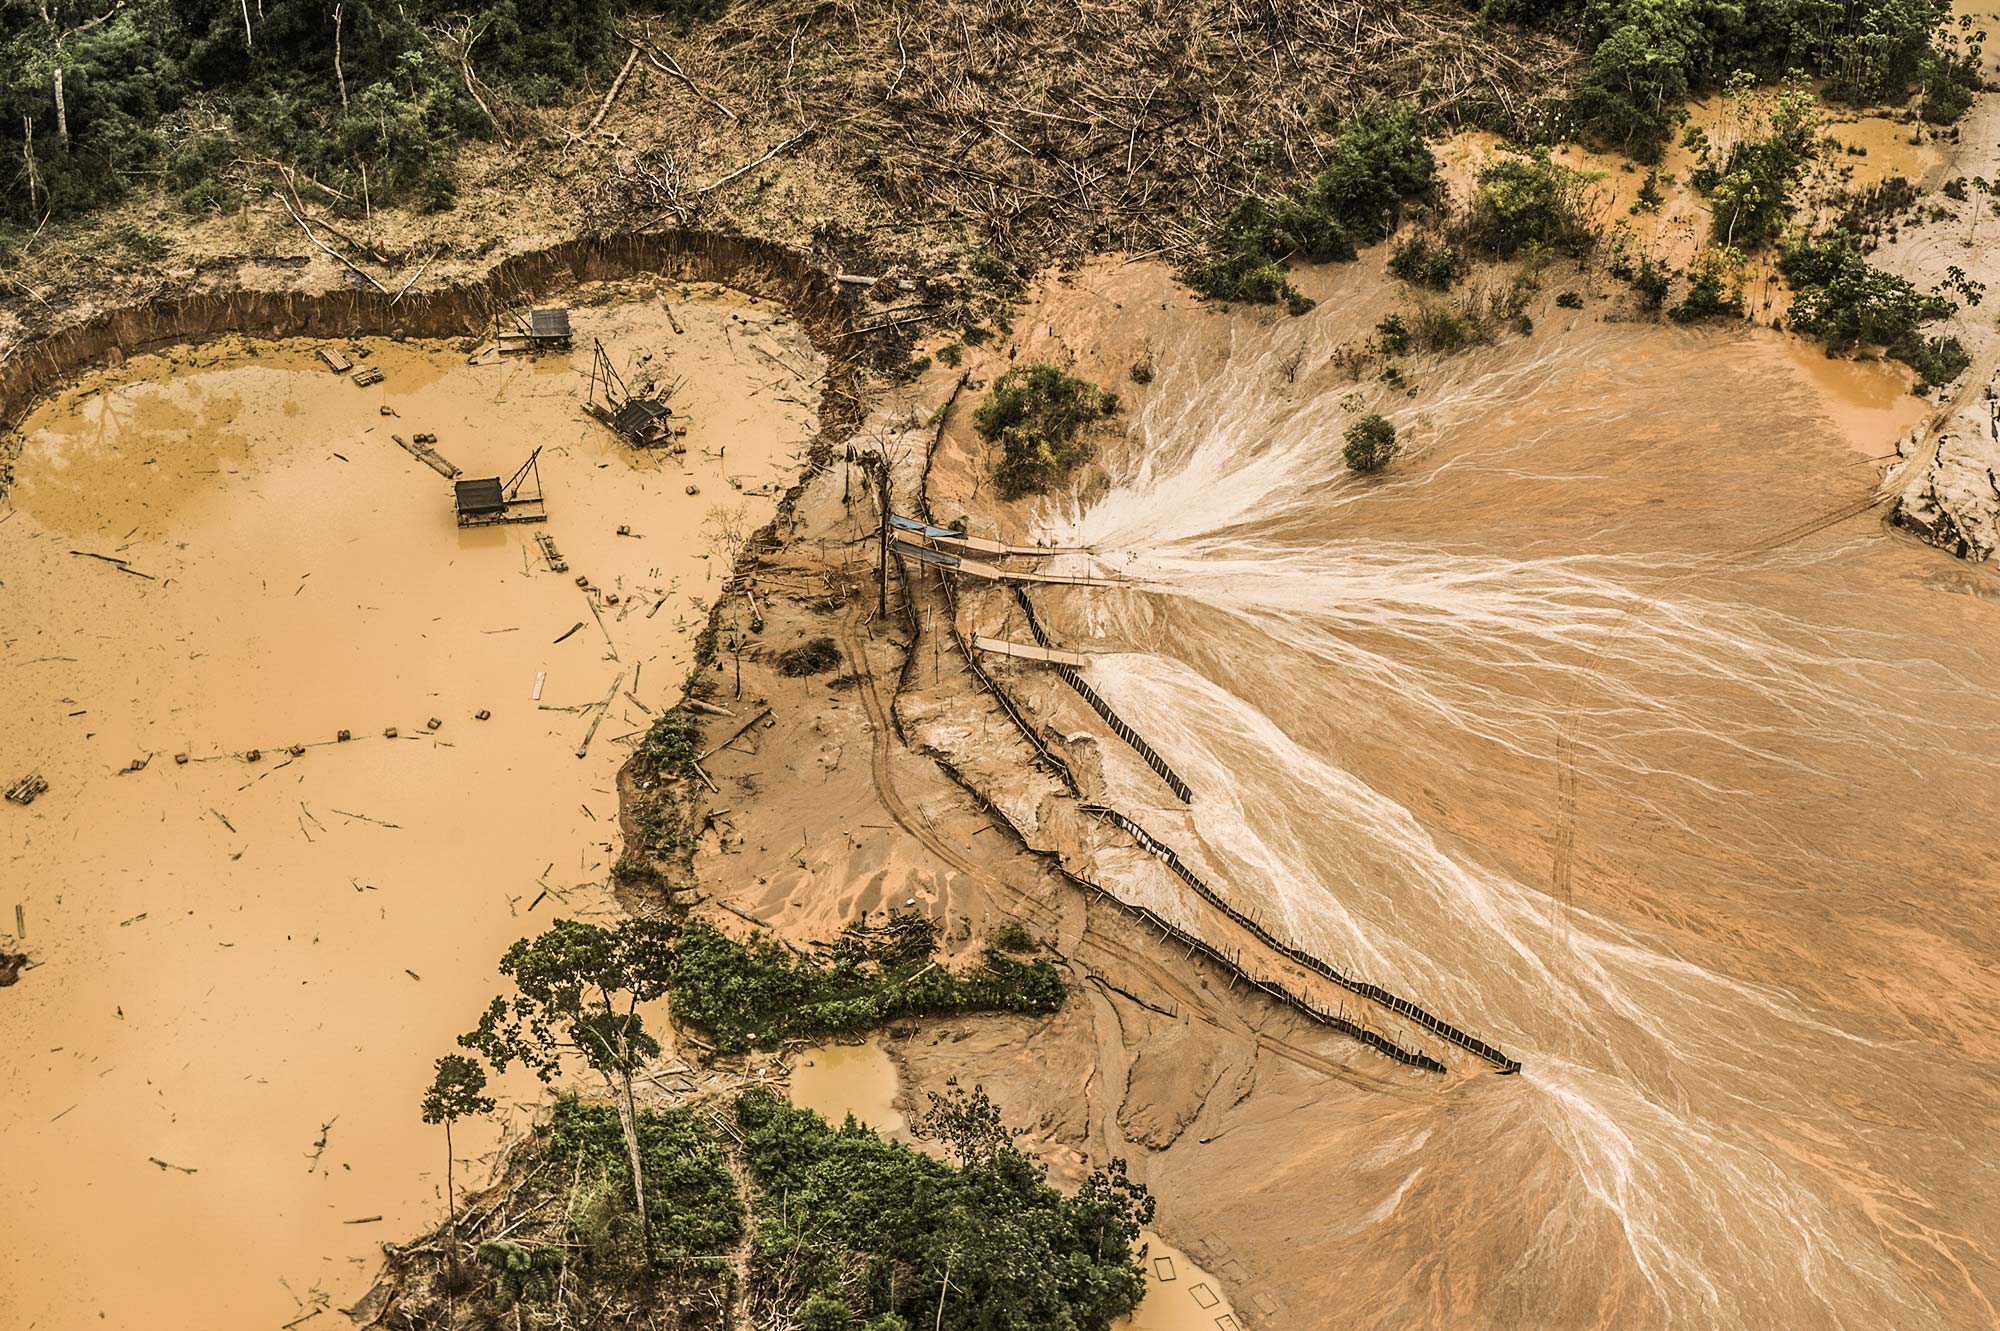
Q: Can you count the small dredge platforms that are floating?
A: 3